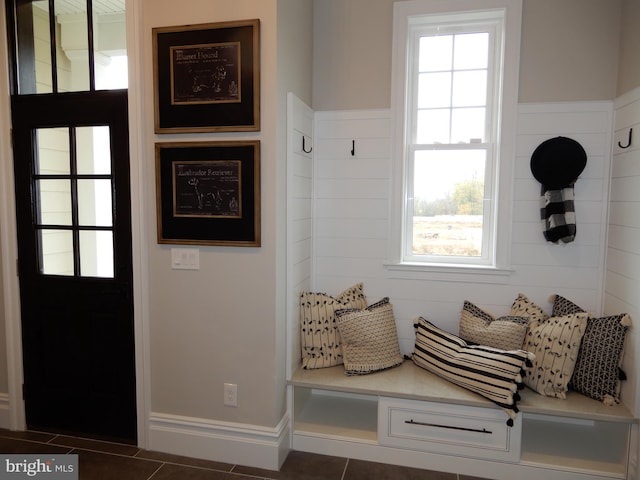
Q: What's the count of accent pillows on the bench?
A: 6